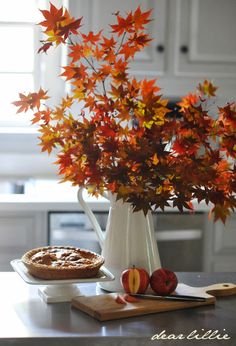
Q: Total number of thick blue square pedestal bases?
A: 0